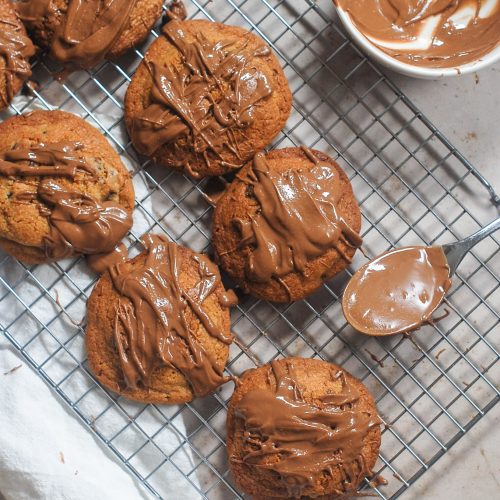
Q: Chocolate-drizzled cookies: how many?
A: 7